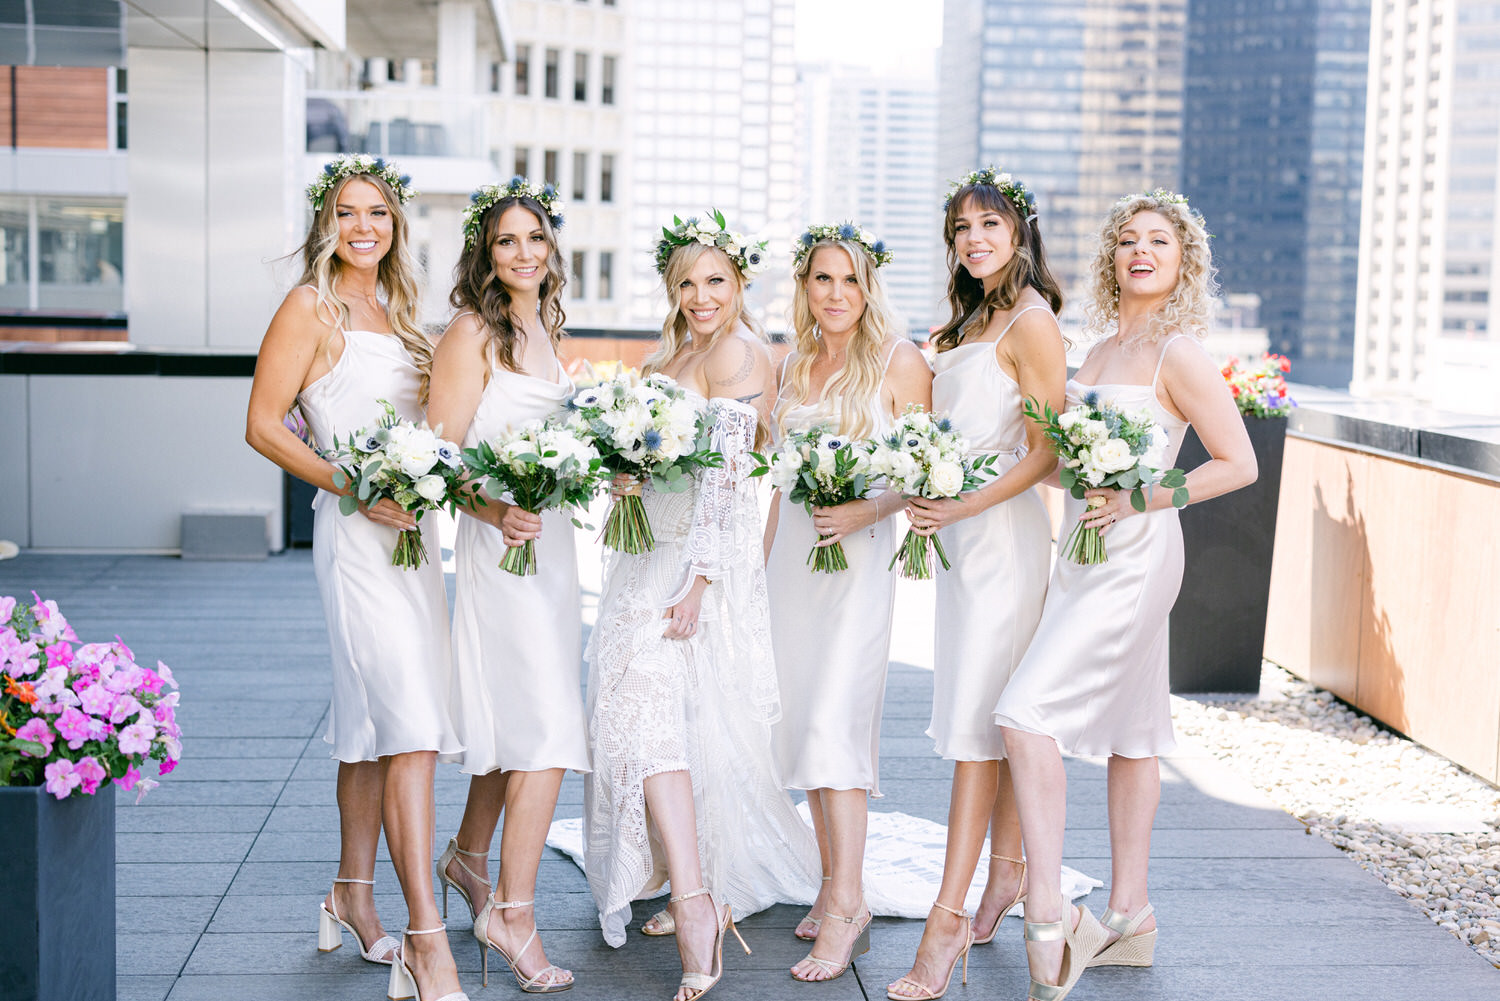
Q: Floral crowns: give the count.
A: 6